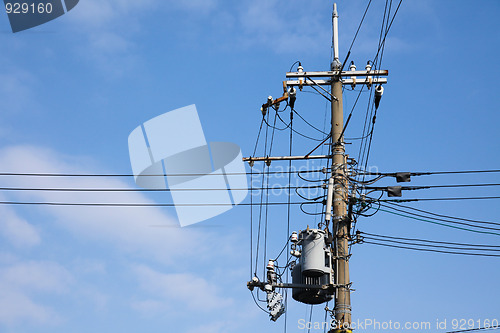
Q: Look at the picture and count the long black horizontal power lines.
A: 3